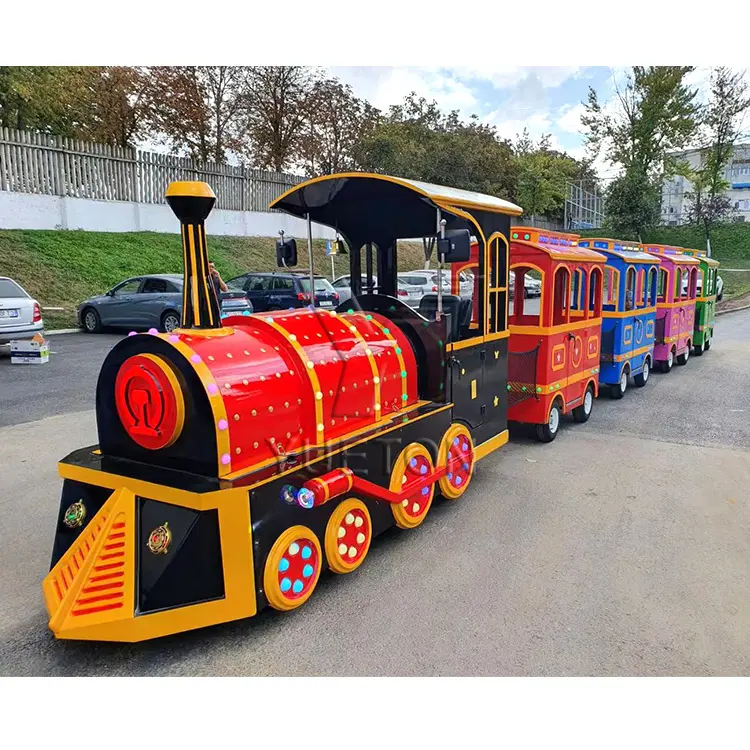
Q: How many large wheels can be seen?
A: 4